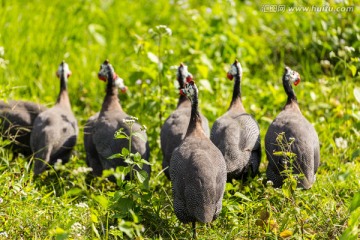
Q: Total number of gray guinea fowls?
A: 8